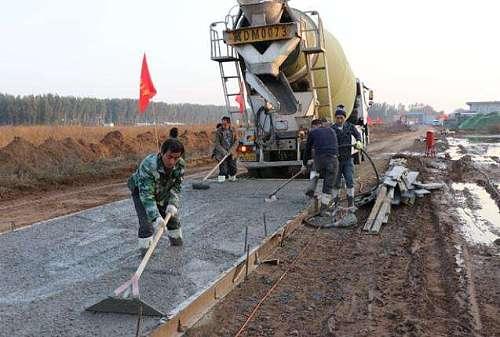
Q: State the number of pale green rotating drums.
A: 1